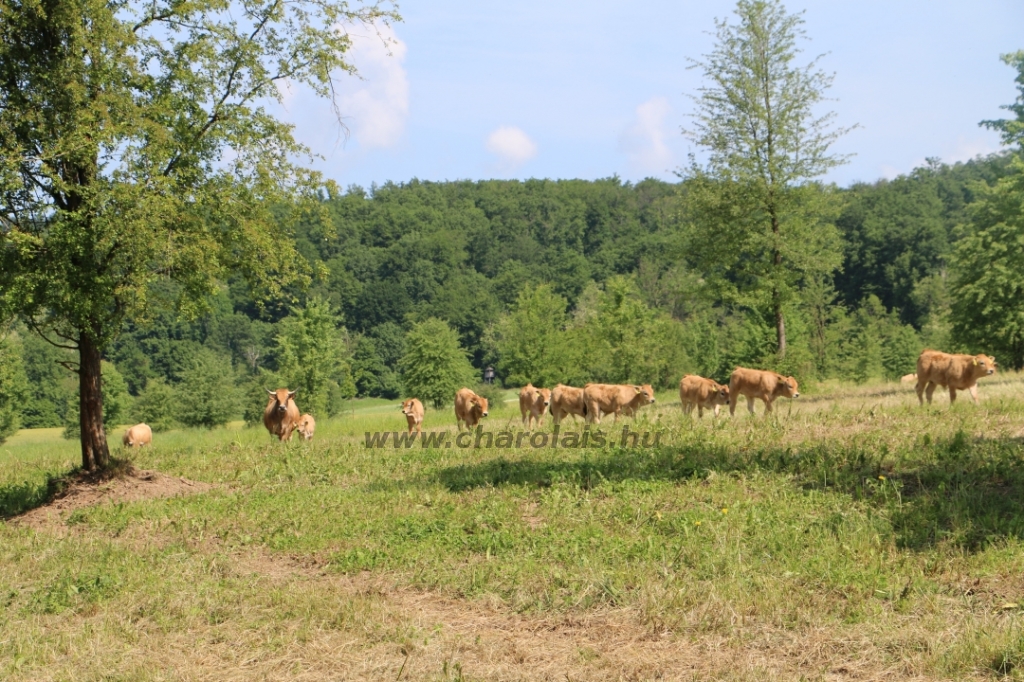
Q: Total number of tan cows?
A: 12